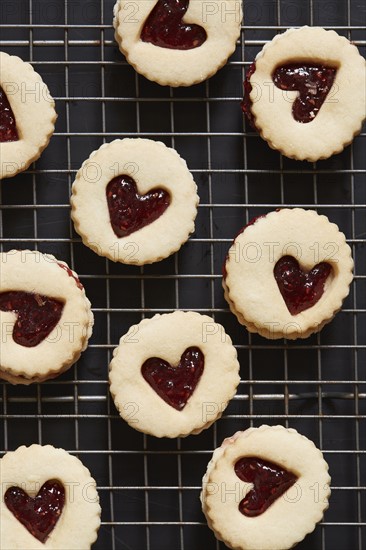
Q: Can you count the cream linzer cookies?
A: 9